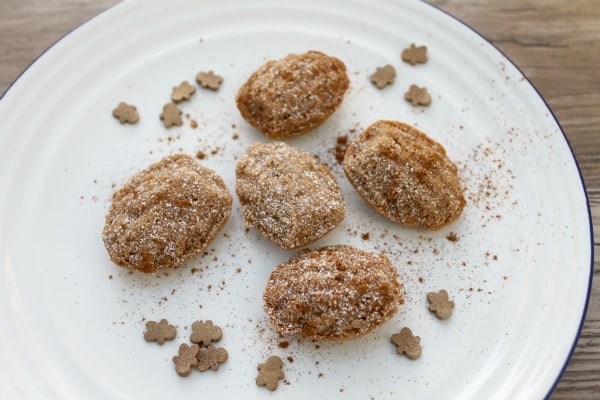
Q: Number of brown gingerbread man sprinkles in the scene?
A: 14